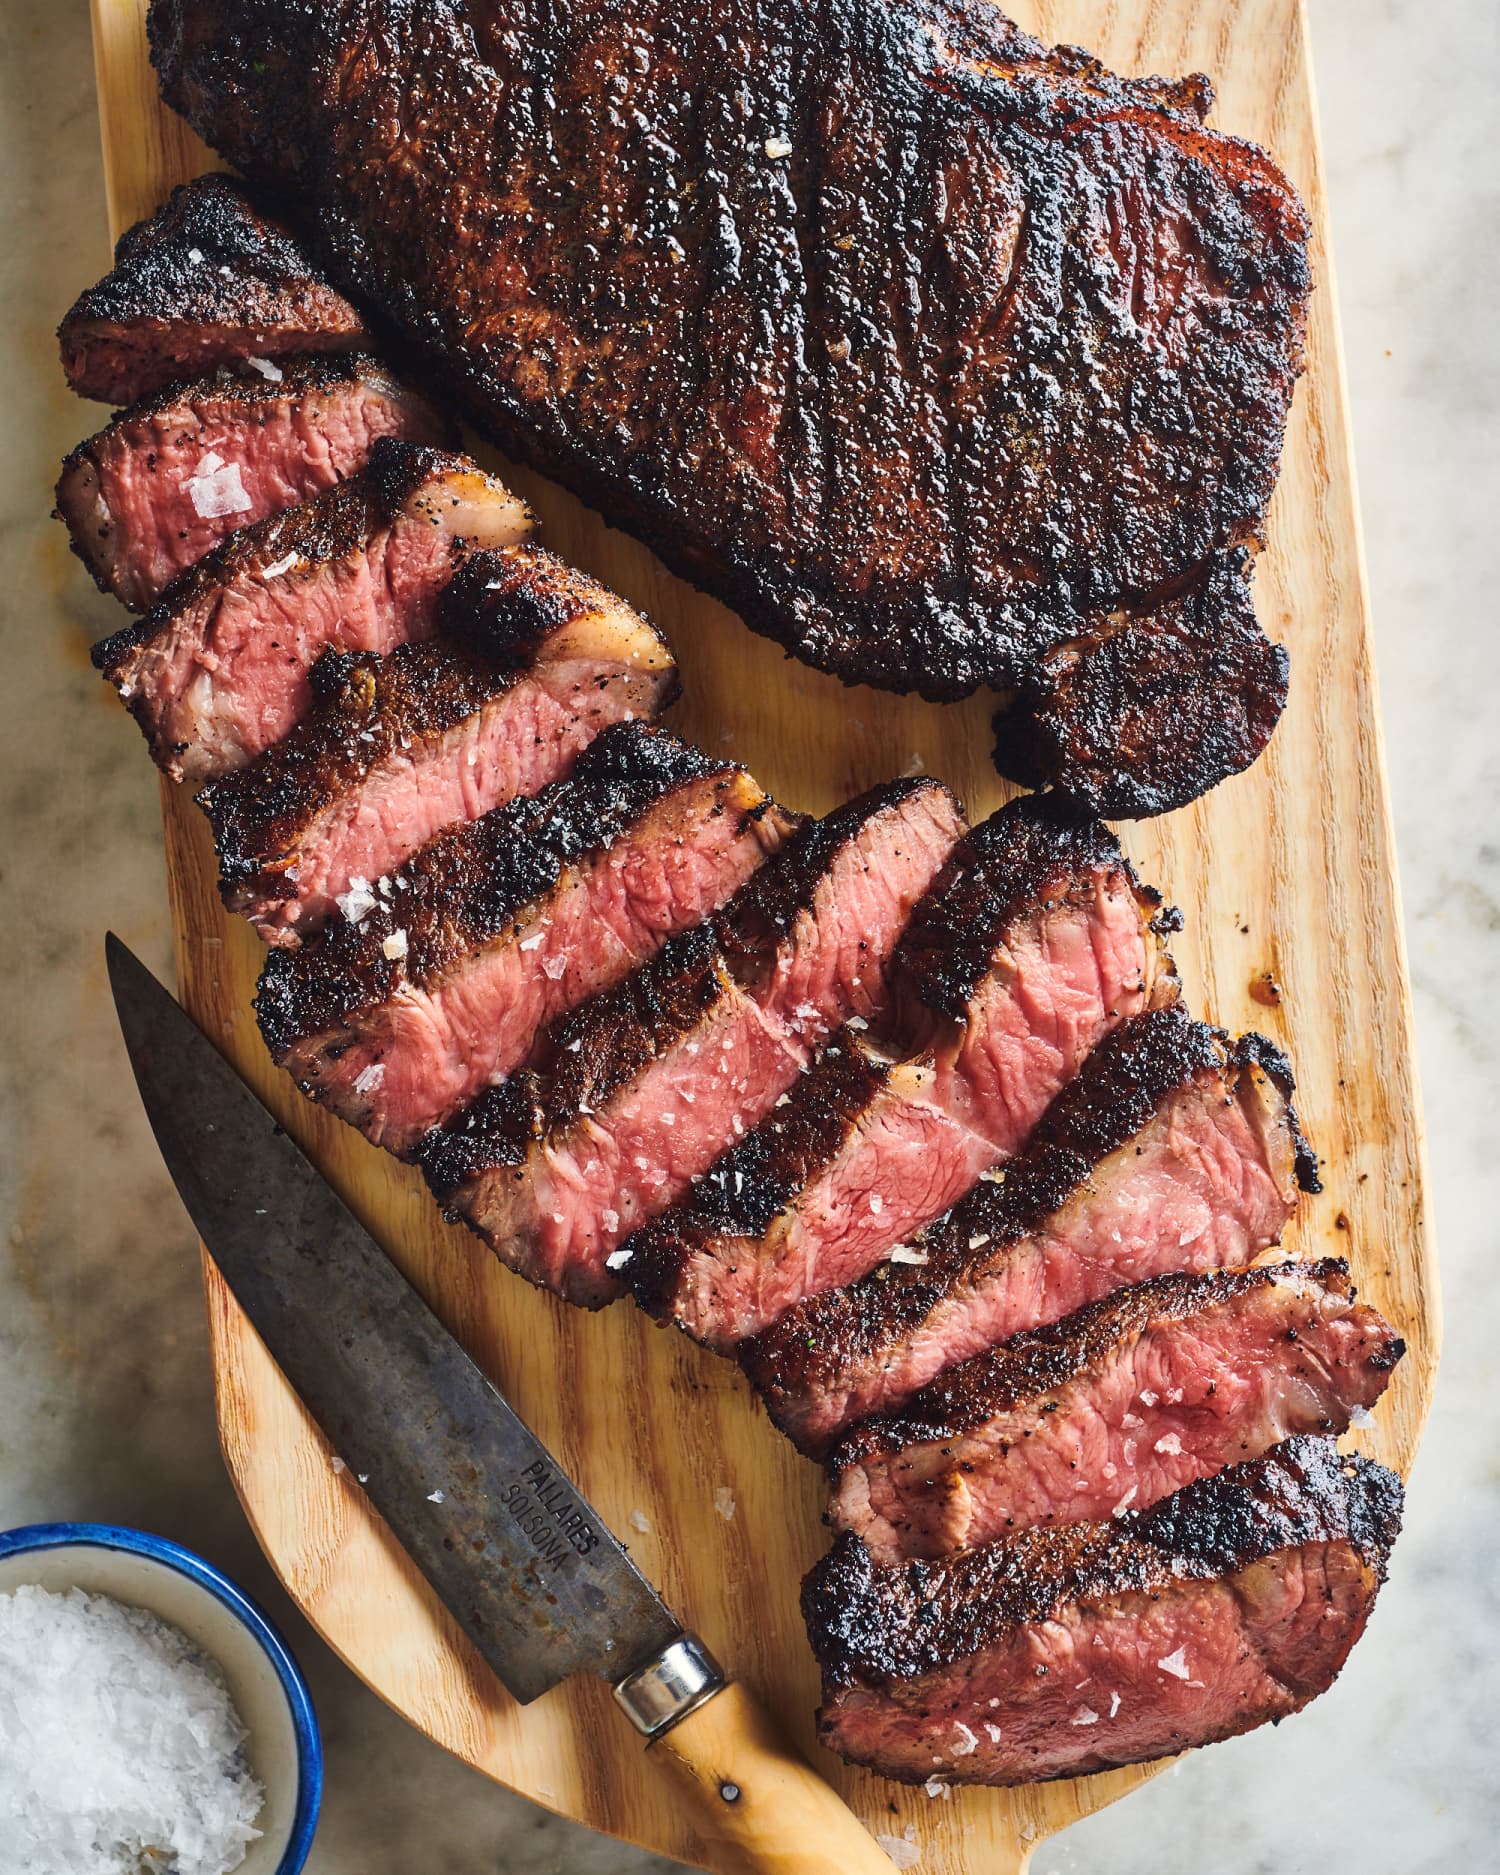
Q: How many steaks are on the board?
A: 2